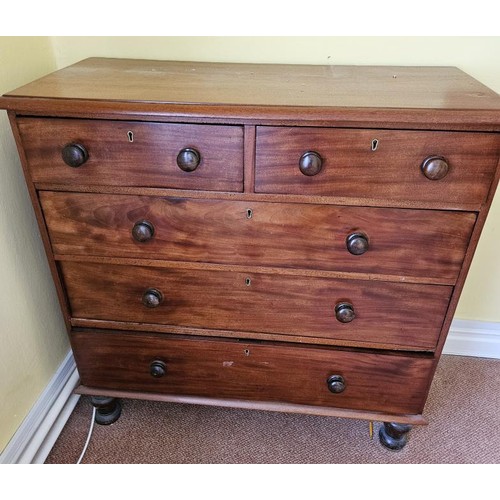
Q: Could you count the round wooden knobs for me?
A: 10